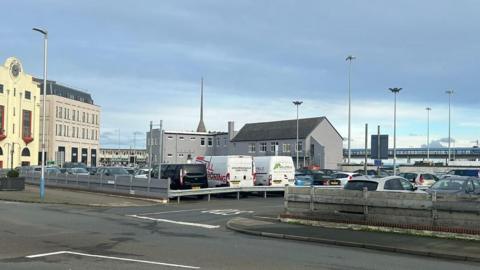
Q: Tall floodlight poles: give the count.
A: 5